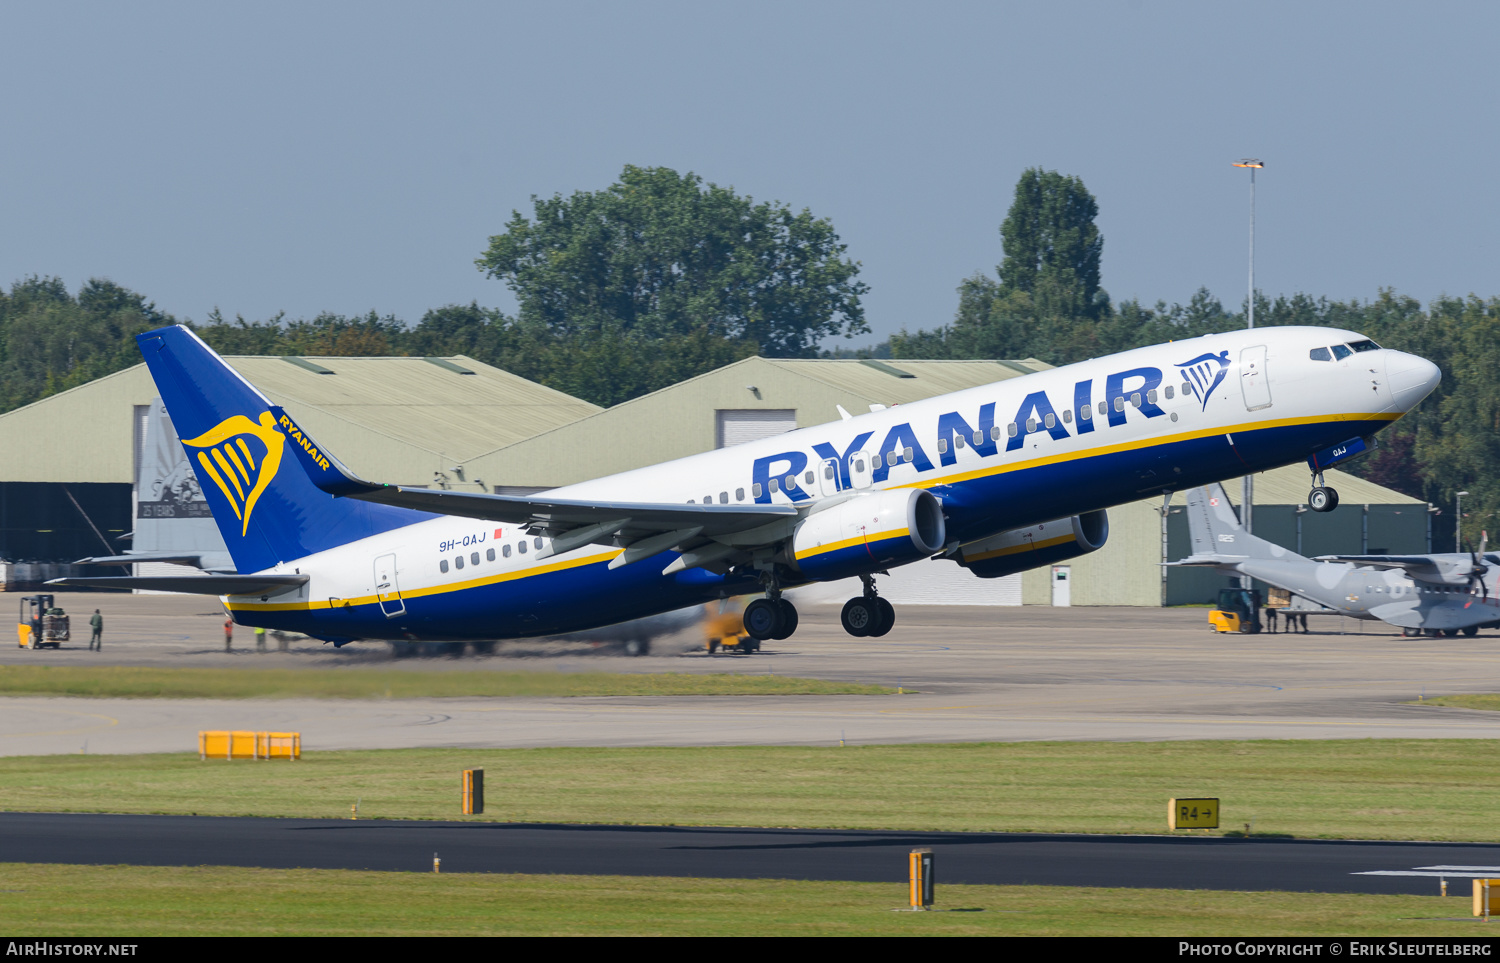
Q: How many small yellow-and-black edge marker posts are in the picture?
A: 2